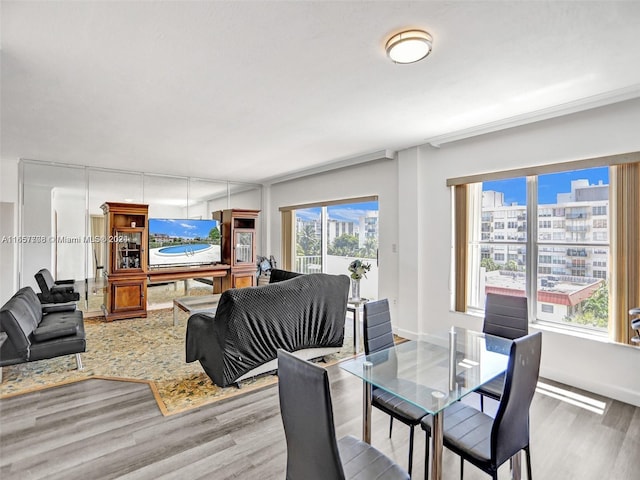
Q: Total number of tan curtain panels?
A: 3